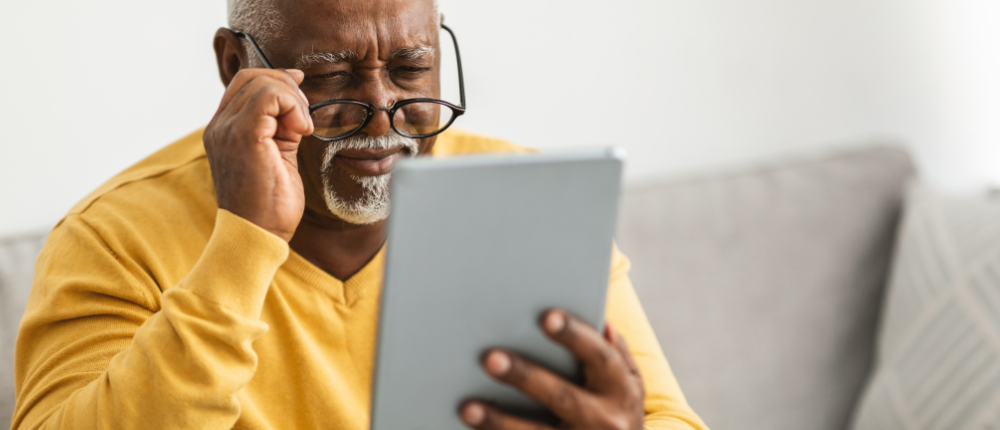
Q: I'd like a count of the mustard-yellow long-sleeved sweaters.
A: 1